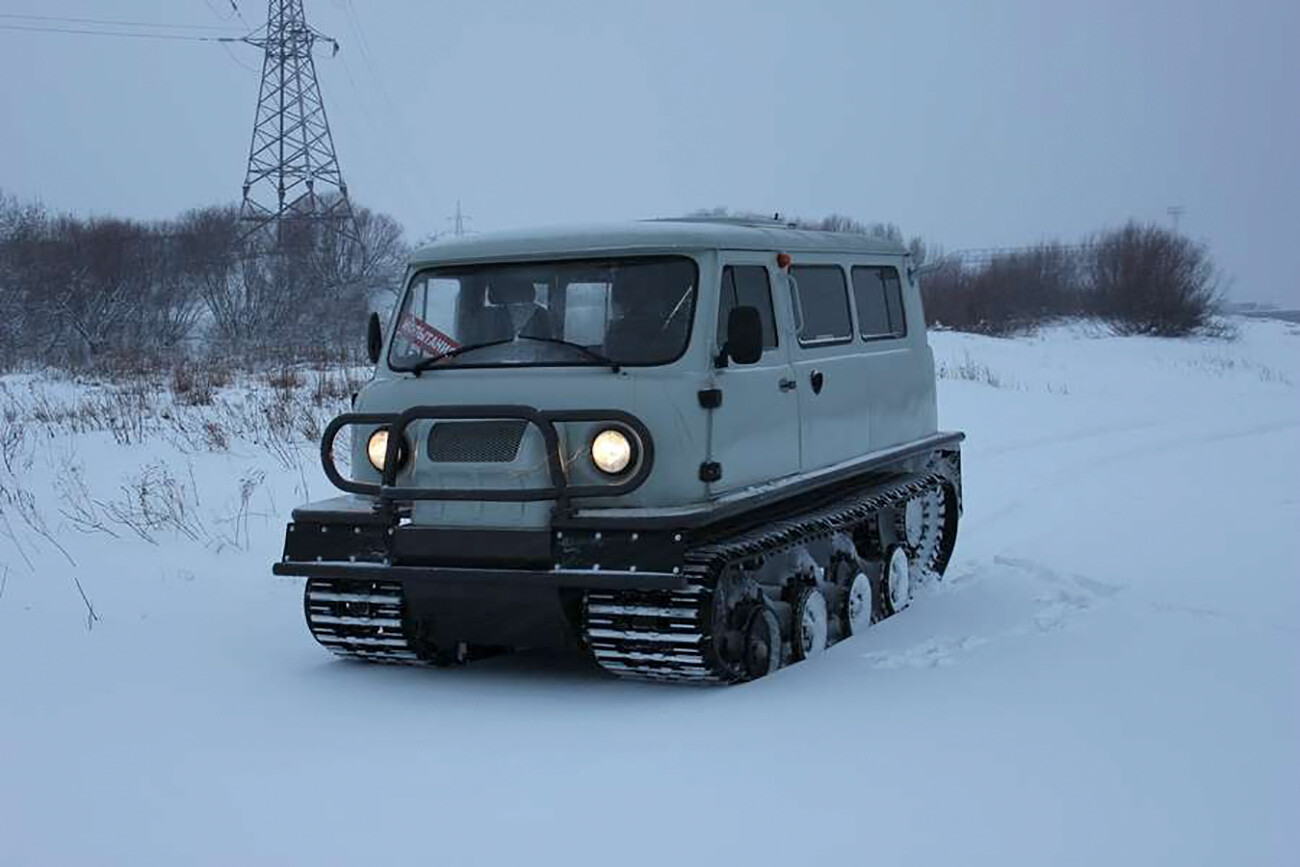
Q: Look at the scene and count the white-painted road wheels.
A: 3